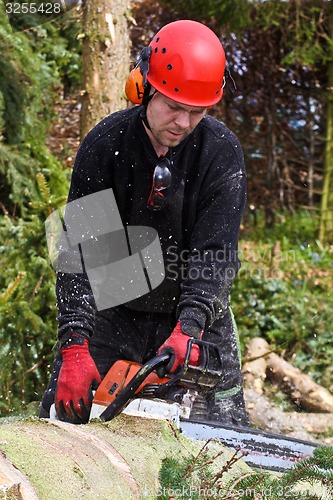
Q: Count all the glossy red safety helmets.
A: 1